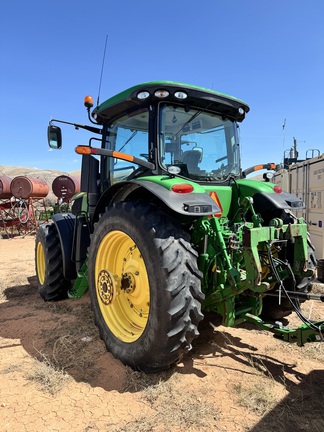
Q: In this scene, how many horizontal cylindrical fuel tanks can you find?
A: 3